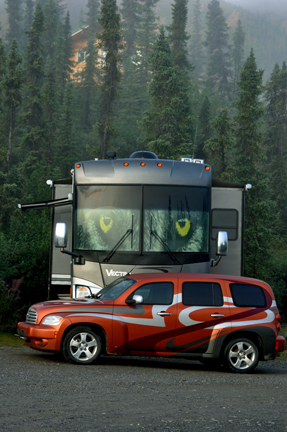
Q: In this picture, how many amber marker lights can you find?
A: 5